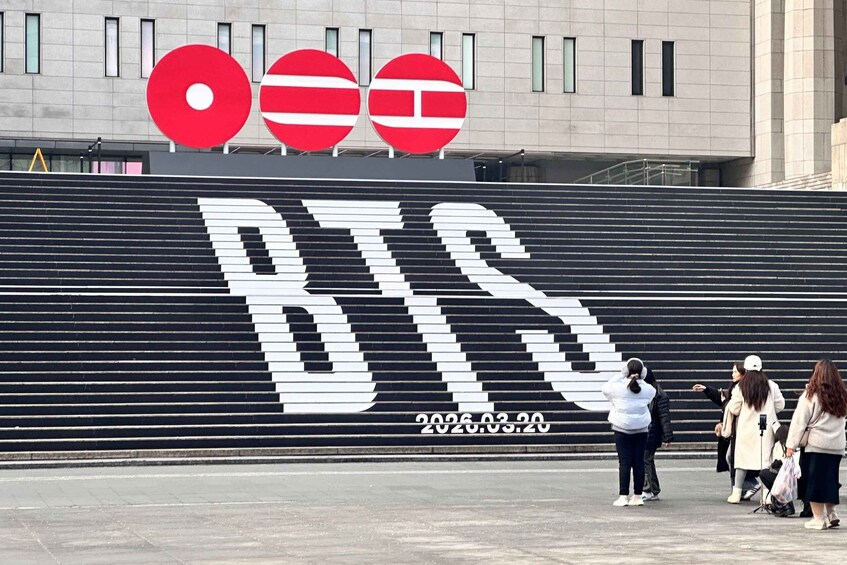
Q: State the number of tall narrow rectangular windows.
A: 14